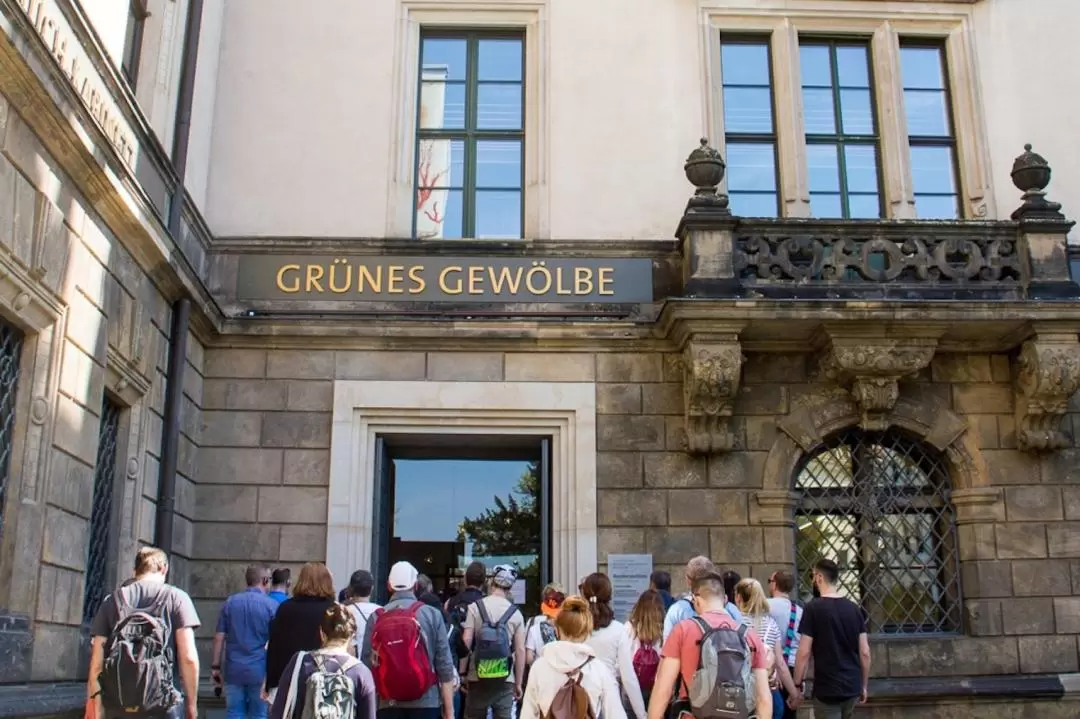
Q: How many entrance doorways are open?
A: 1